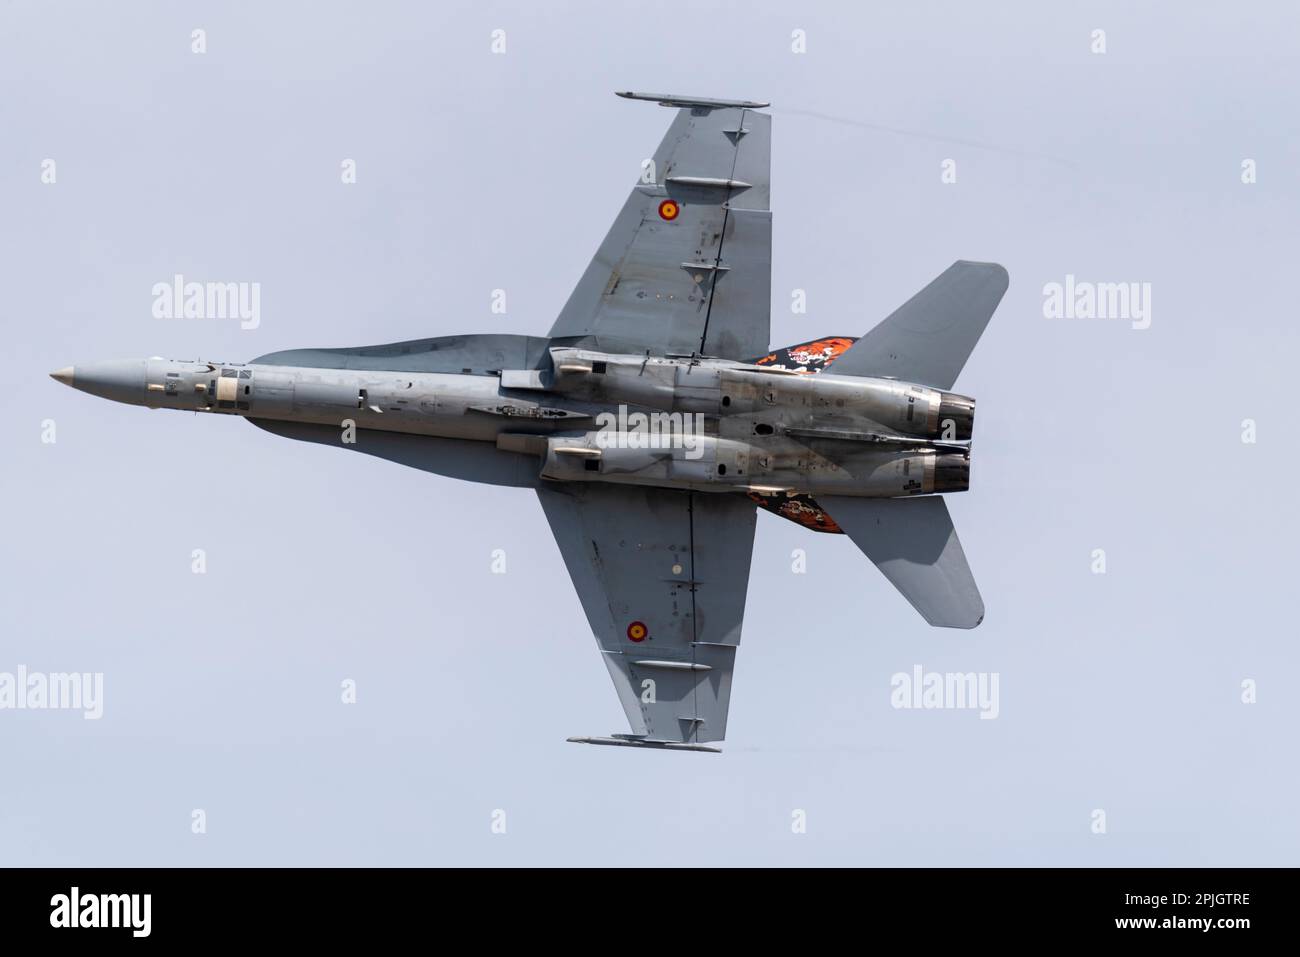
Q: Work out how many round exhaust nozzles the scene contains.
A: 2